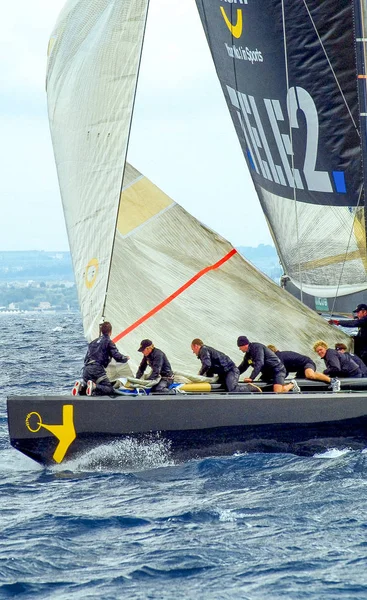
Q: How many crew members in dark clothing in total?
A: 8